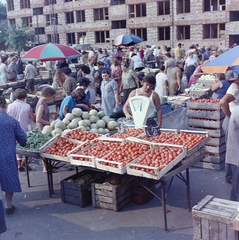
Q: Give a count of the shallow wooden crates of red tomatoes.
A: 8